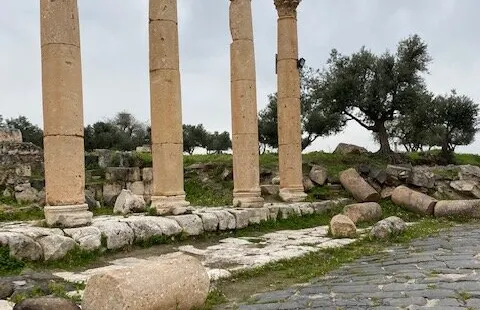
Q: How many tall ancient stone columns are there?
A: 4